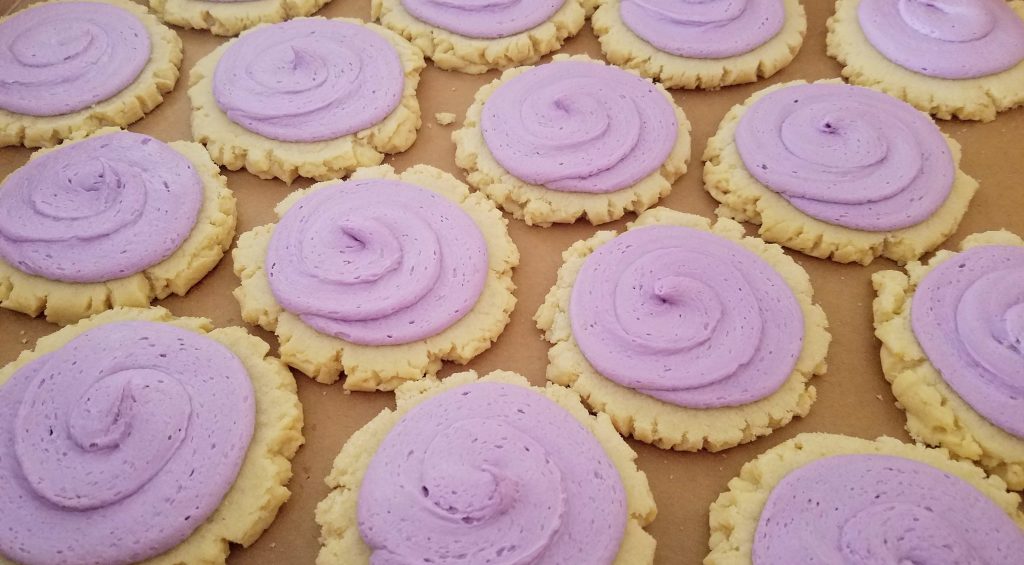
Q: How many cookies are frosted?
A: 15